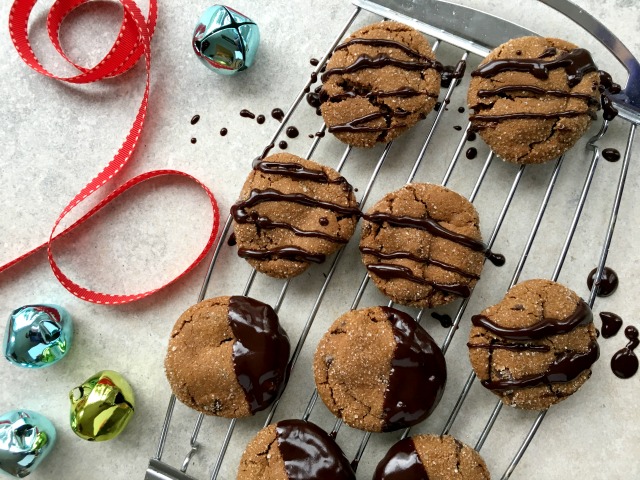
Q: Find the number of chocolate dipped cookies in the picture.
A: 4